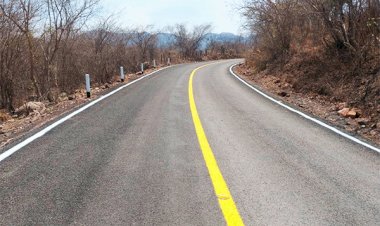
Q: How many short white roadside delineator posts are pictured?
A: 5